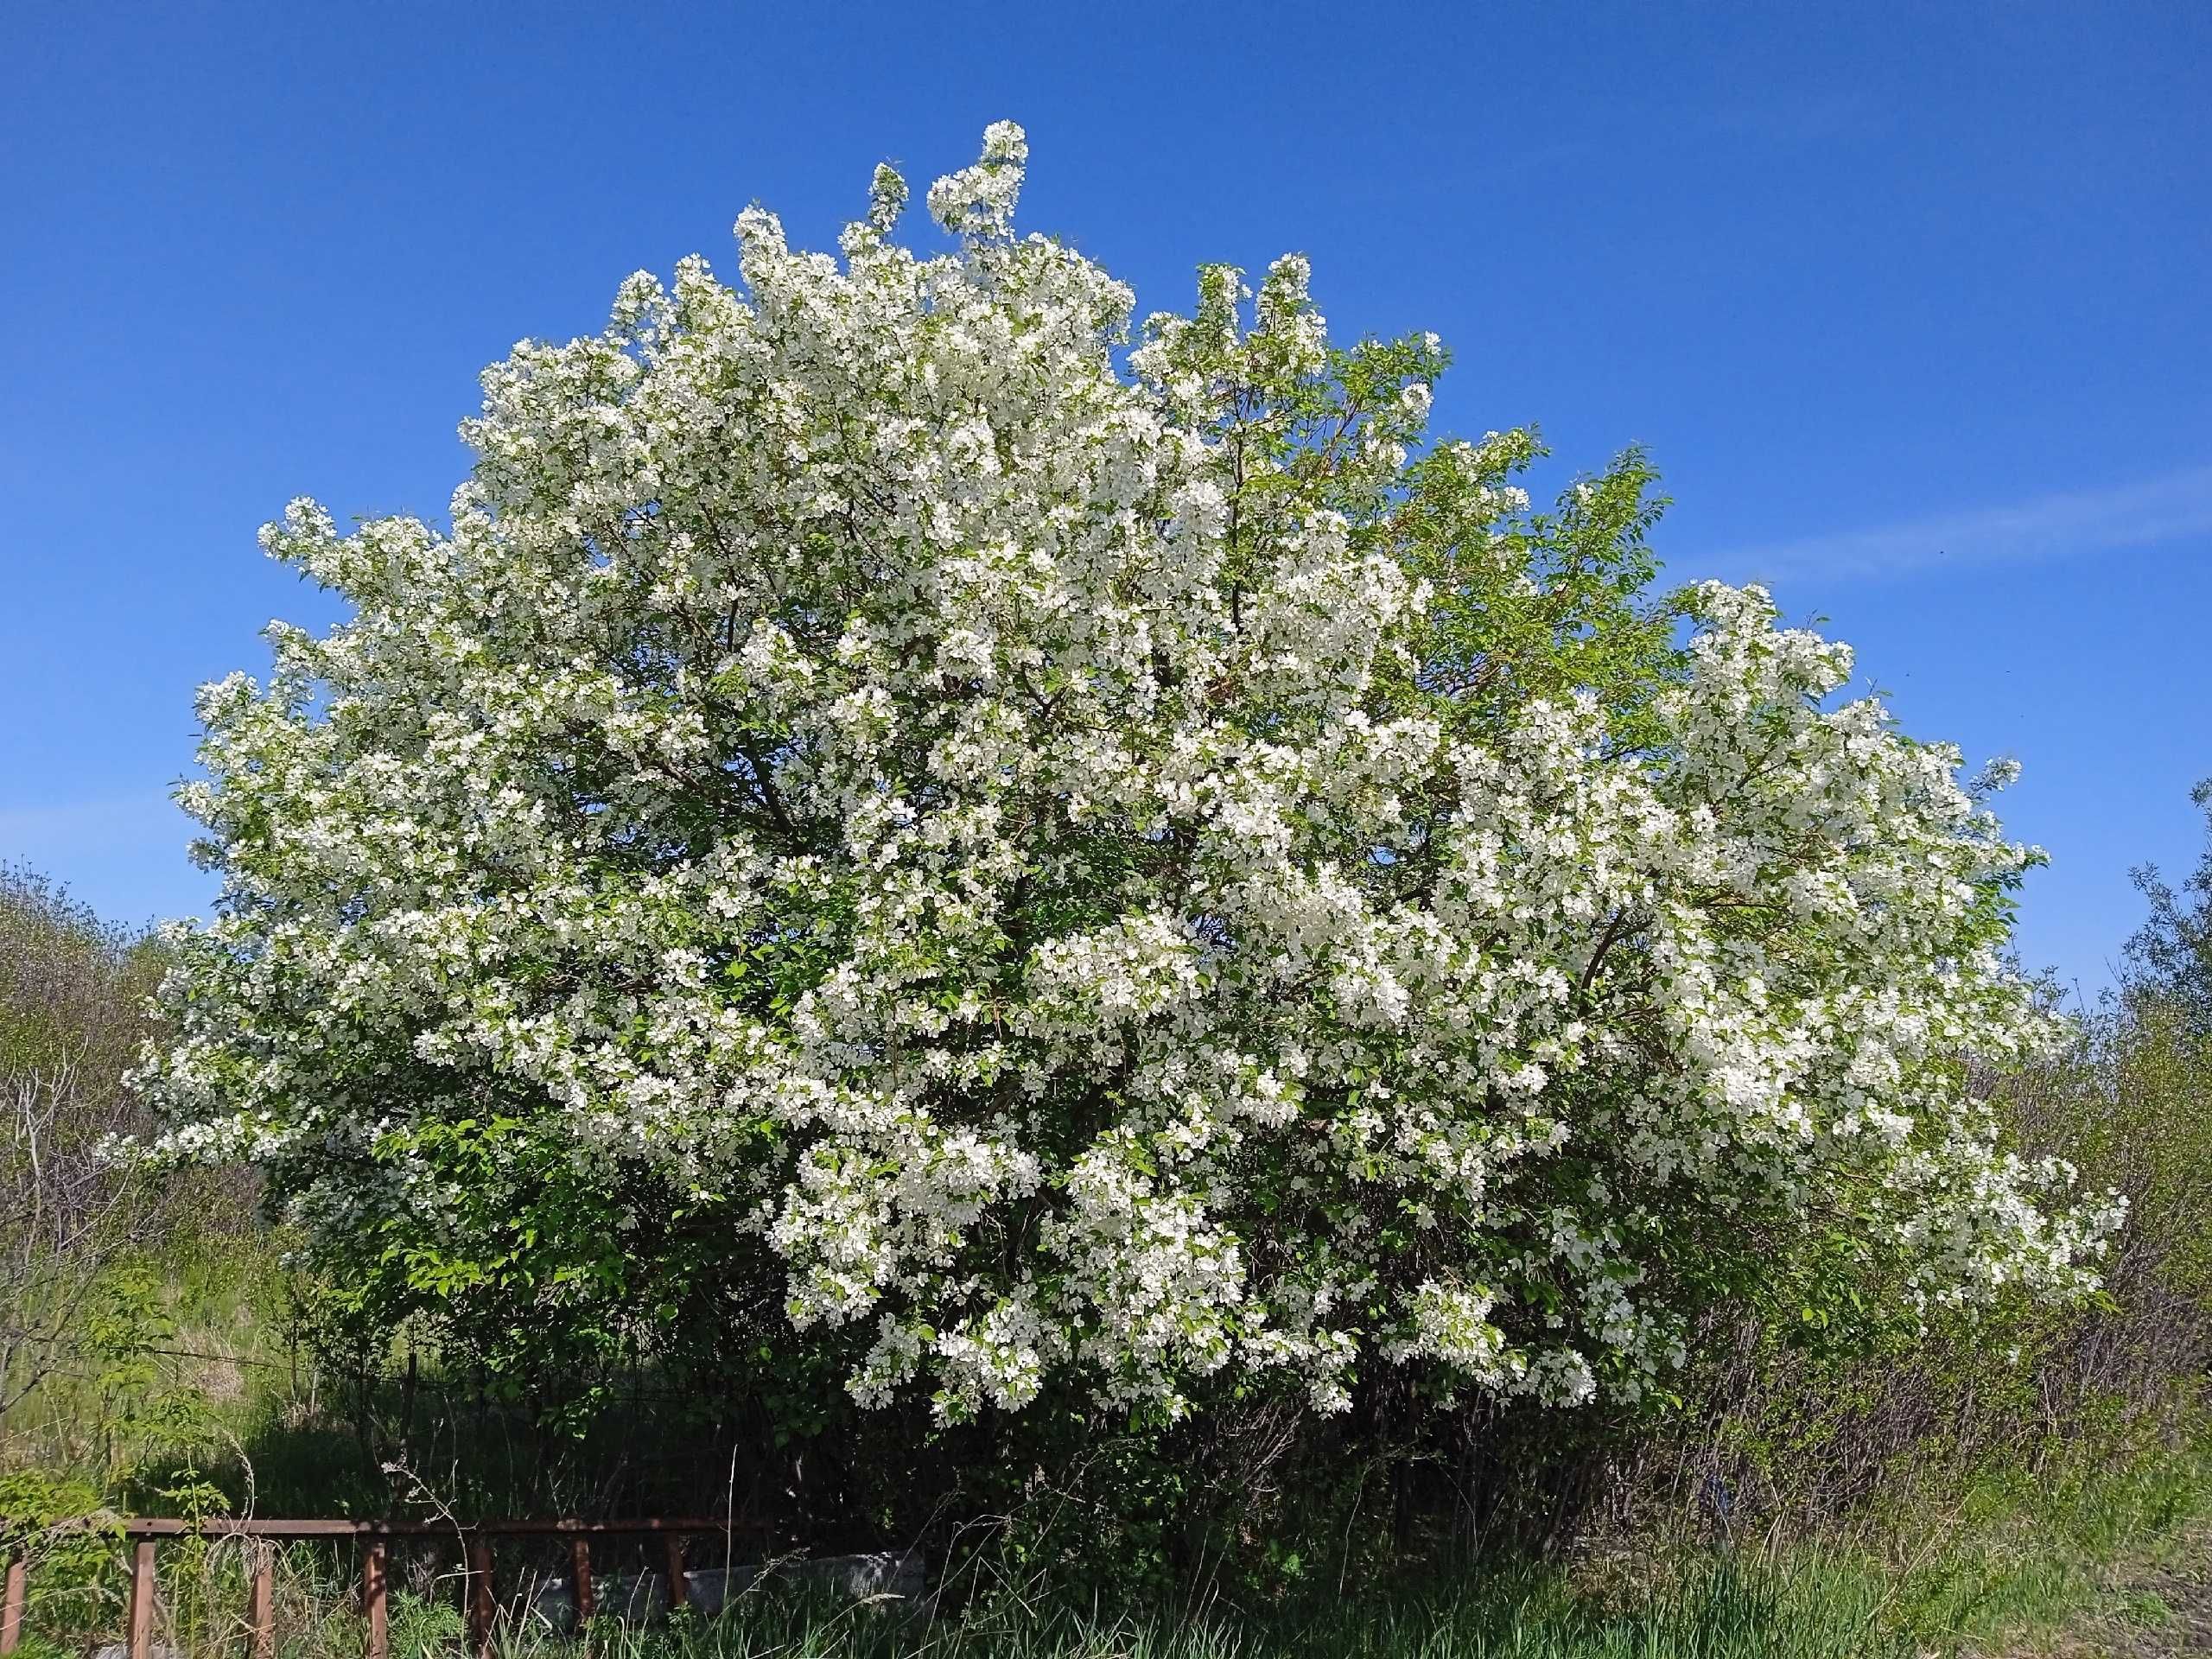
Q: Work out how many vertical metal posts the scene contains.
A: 7